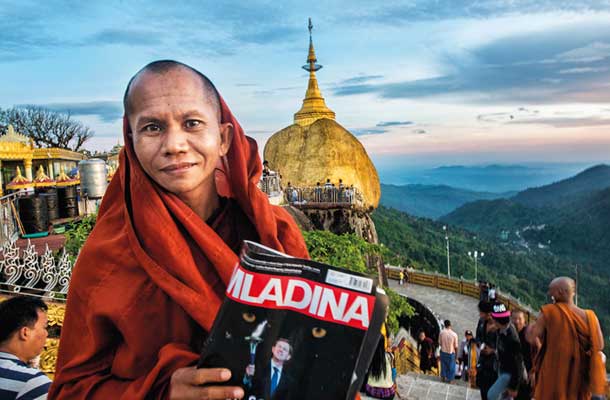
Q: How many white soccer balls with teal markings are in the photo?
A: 0